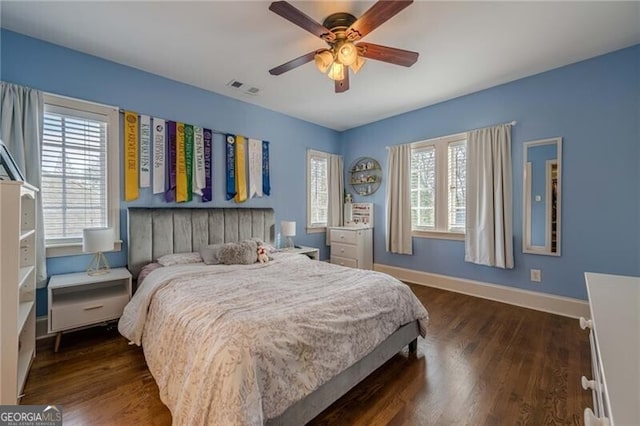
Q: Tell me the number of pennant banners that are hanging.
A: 12